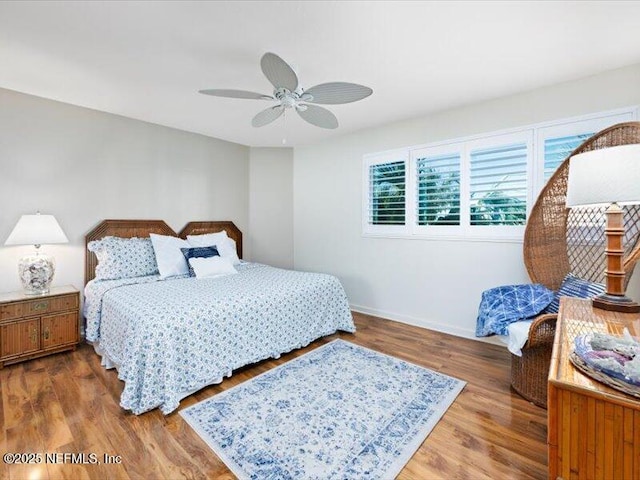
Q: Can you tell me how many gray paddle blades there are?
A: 5